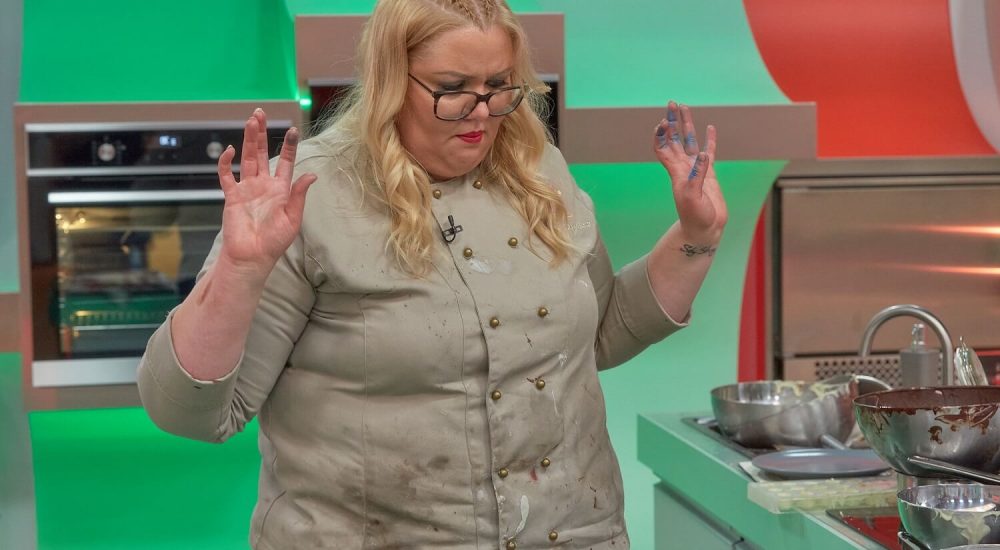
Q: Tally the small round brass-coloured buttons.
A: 12